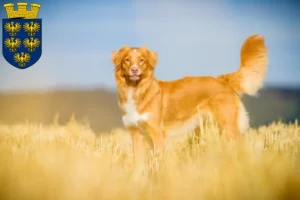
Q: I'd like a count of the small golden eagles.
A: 5